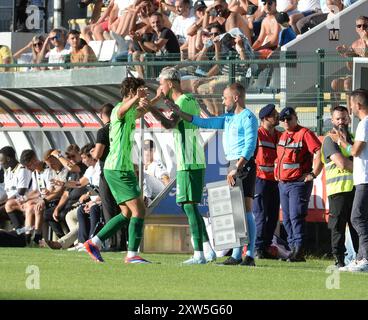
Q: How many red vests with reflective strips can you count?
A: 2